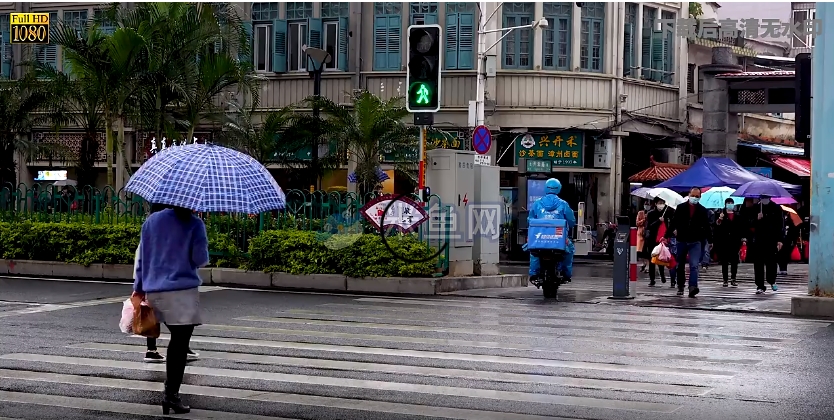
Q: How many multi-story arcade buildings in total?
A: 1